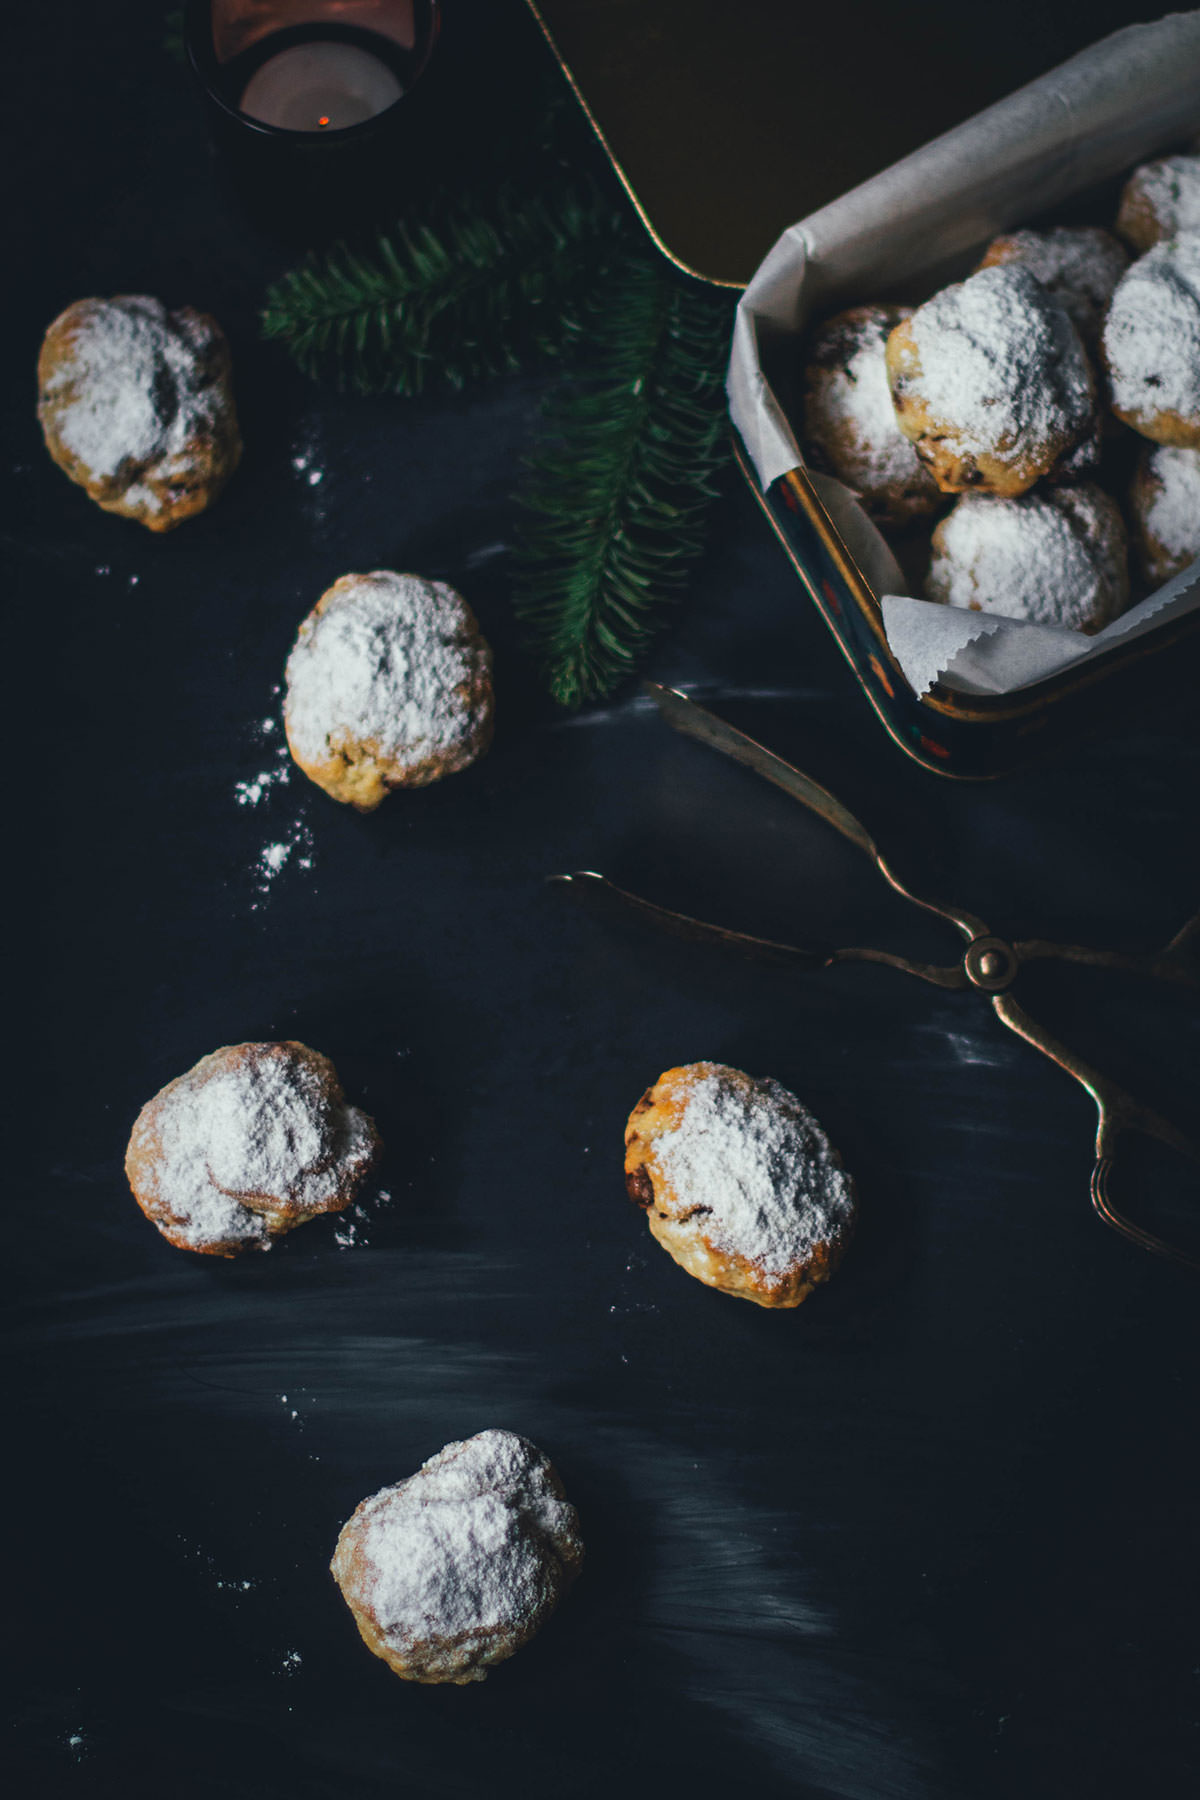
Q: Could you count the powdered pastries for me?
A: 12